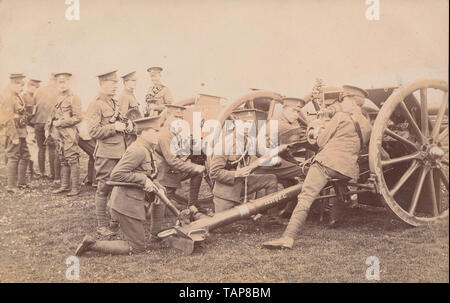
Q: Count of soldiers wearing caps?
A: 11